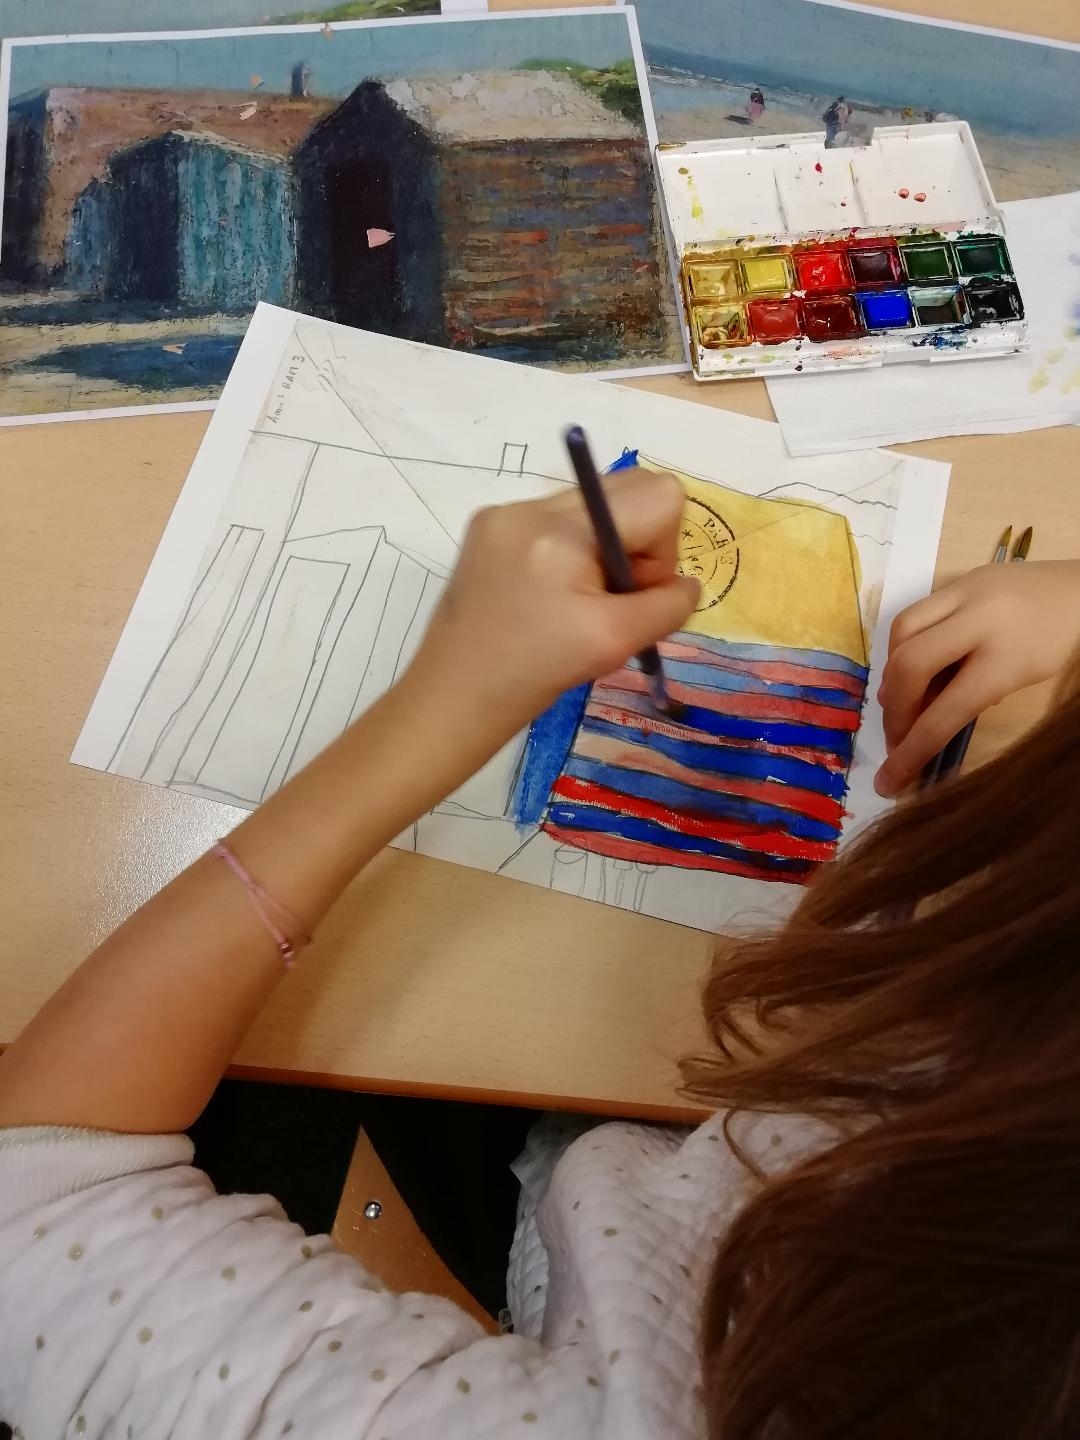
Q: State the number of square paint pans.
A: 12